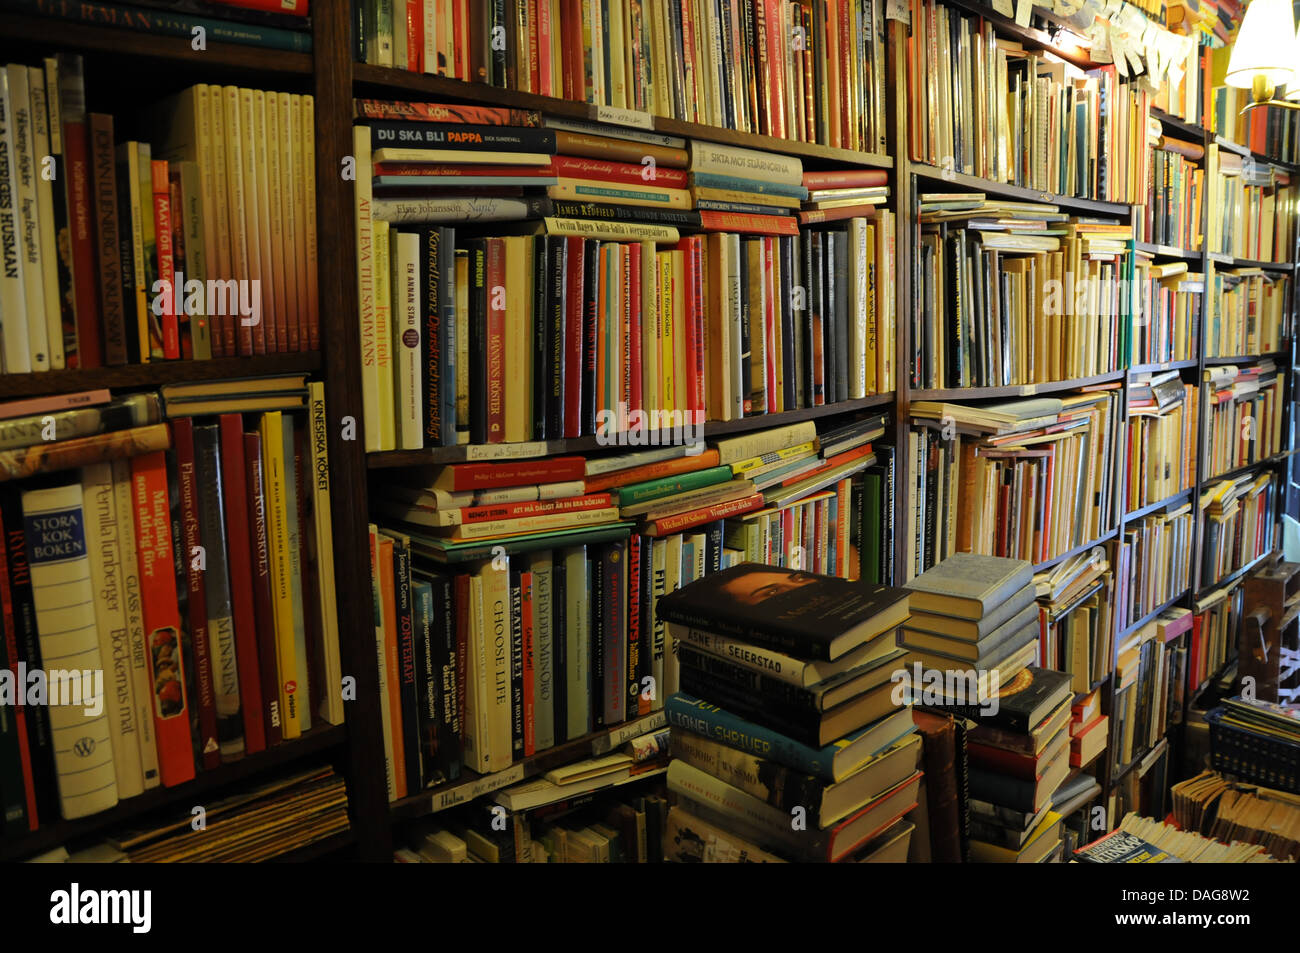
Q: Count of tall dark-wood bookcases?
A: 5